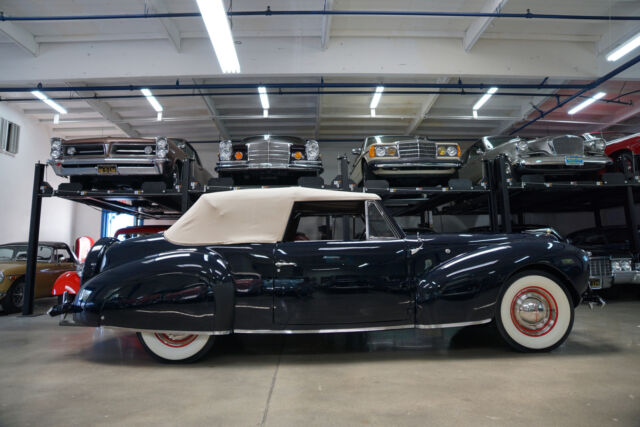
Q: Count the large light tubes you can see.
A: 8